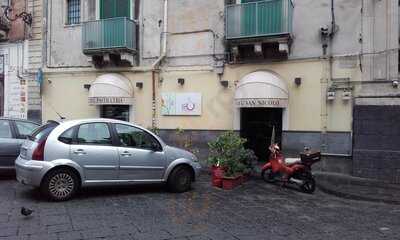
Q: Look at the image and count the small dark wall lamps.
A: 5